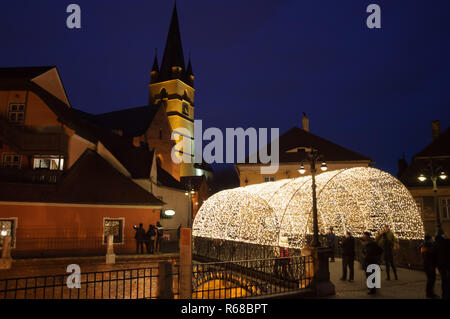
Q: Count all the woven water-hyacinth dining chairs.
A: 0